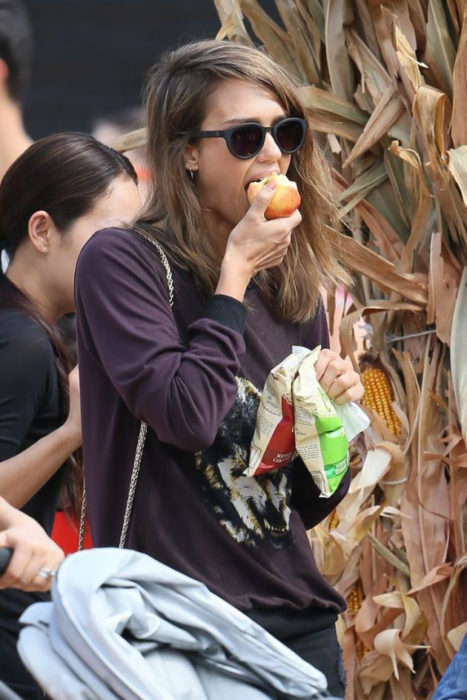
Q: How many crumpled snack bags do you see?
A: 2